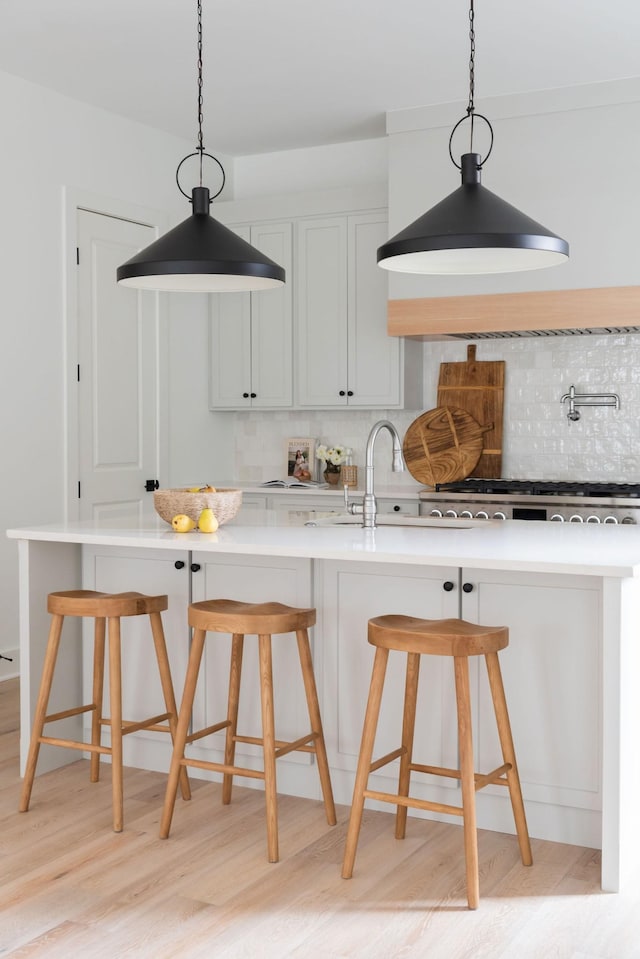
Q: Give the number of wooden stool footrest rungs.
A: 12